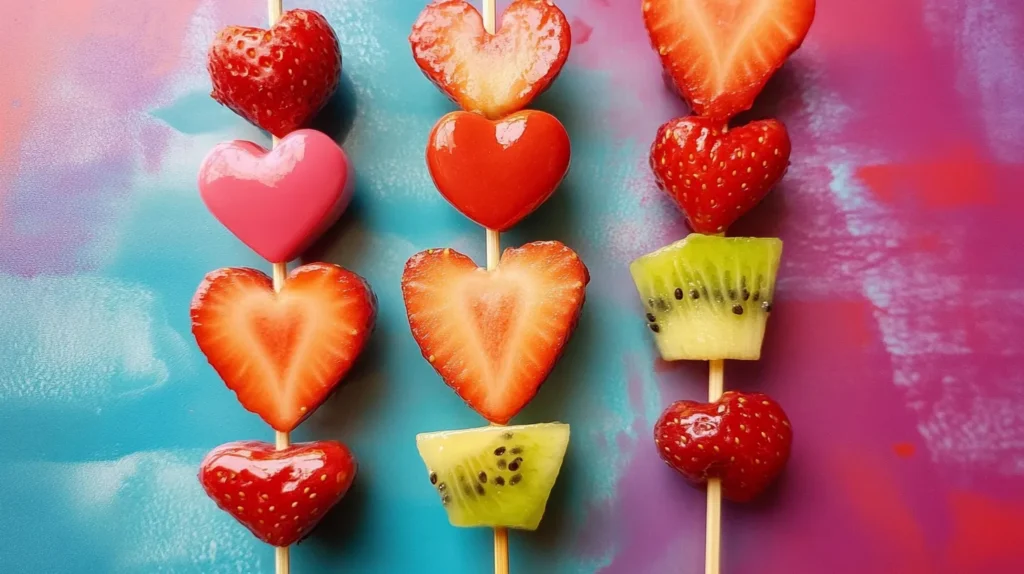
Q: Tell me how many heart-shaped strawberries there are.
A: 8